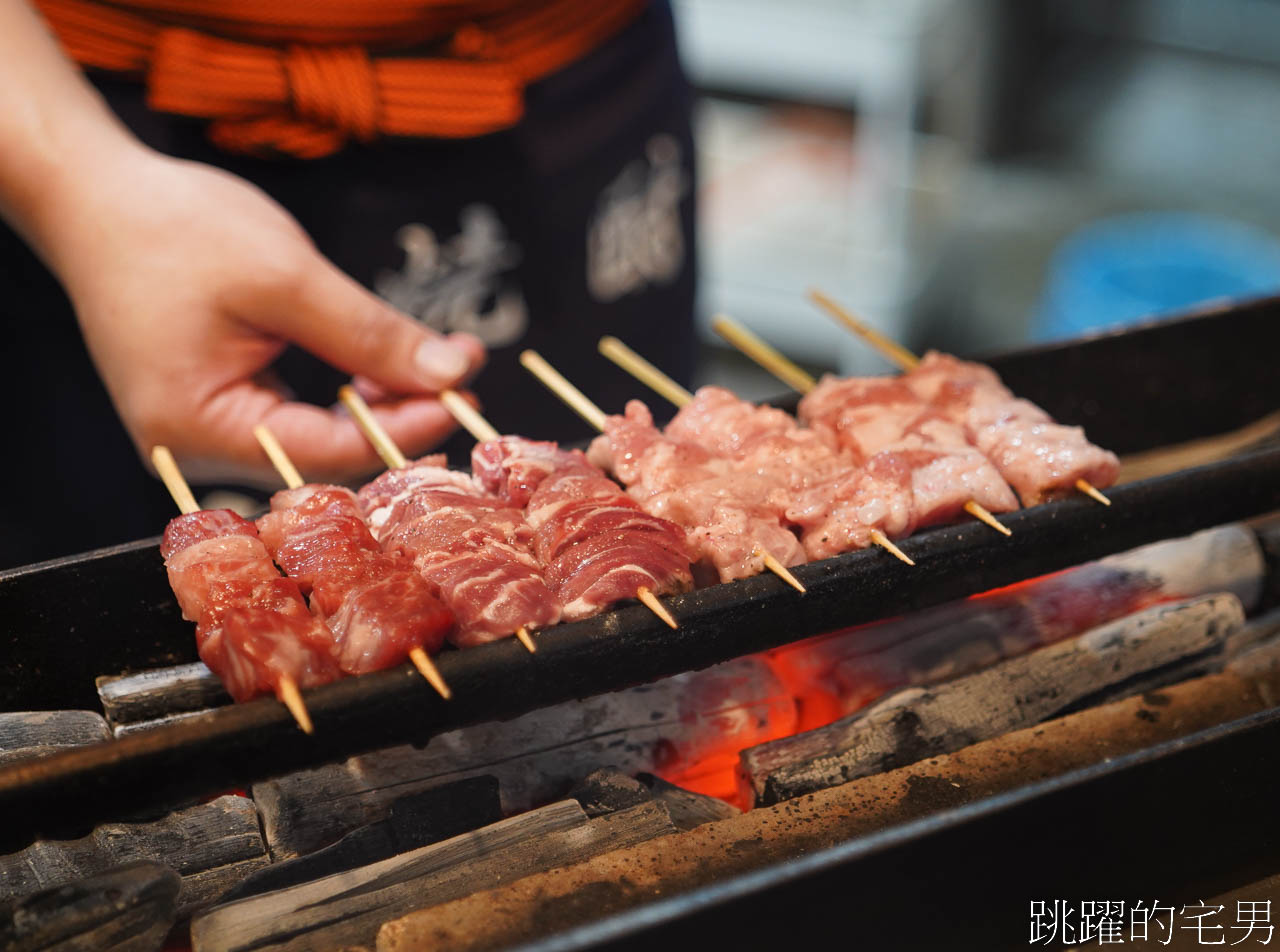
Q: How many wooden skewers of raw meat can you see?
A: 8